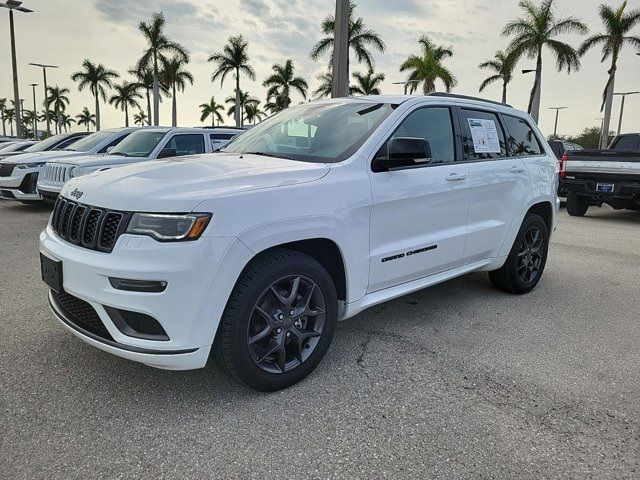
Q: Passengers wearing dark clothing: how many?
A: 0